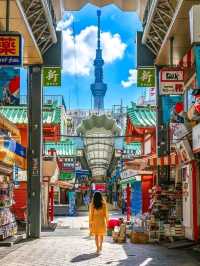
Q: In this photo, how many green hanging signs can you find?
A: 2